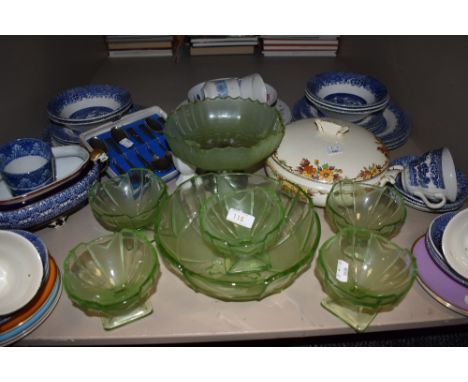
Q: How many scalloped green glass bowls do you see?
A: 7